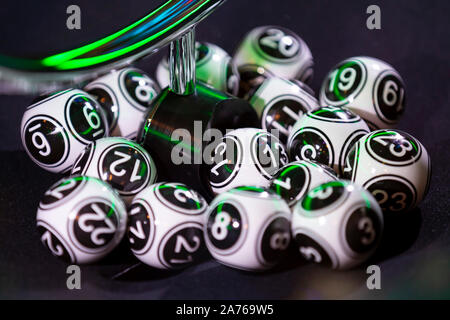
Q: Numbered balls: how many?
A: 15